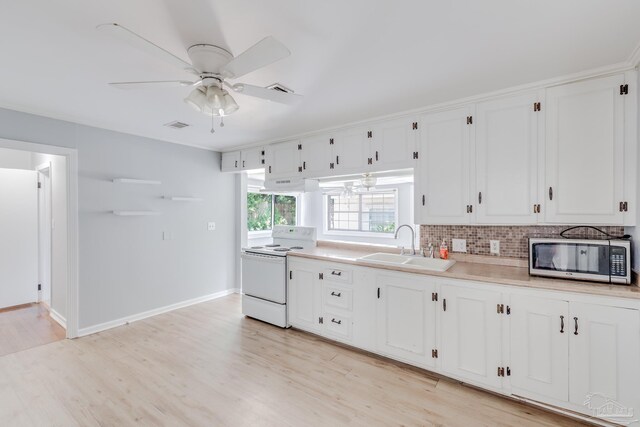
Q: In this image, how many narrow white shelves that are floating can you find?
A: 3